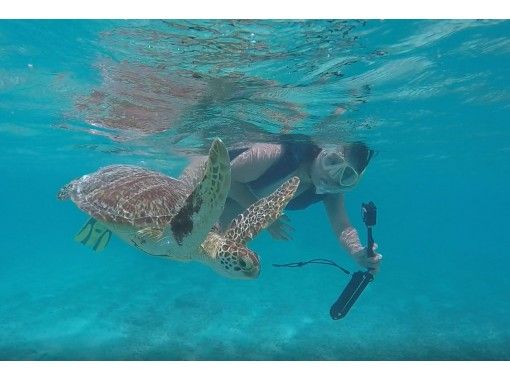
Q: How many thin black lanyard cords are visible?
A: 1